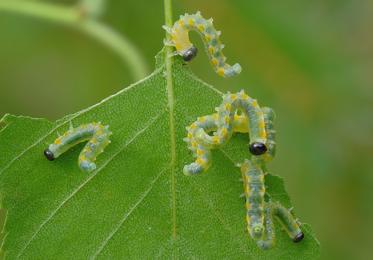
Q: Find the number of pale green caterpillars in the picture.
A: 6